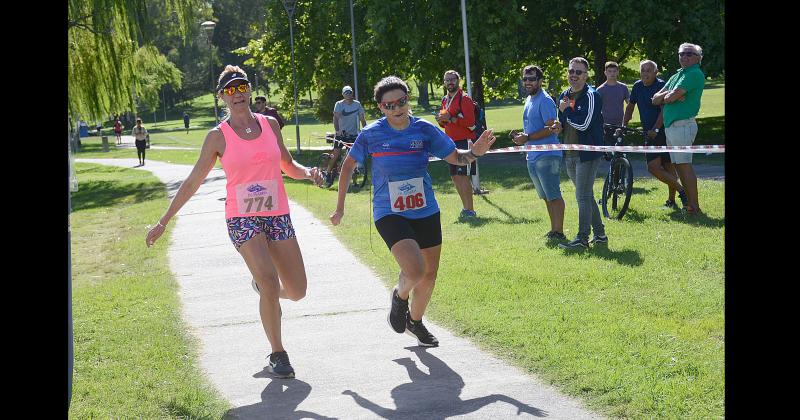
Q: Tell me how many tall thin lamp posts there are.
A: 4